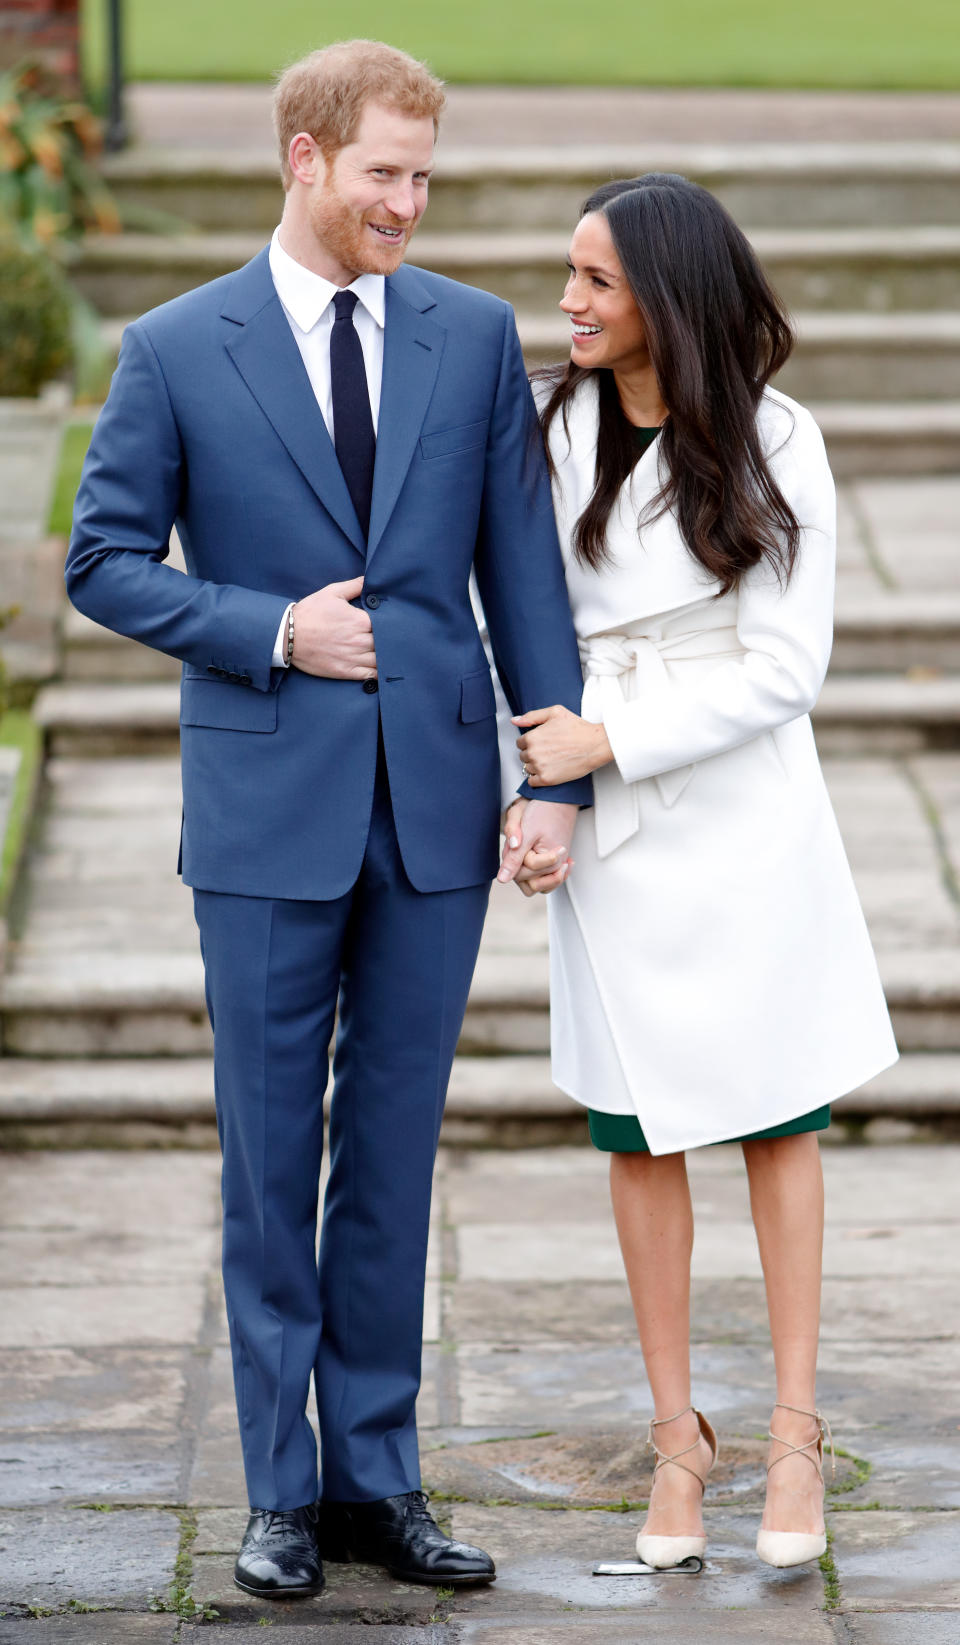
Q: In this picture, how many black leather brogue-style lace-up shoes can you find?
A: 2